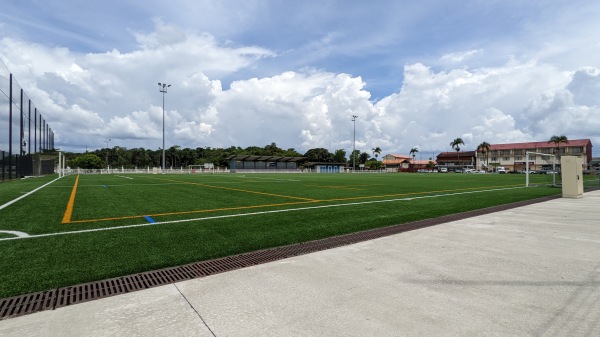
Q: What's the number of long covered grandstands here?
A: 1